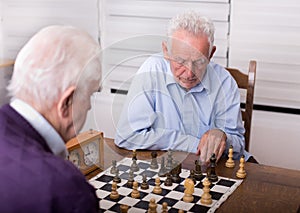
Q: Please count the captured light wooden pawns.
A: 2